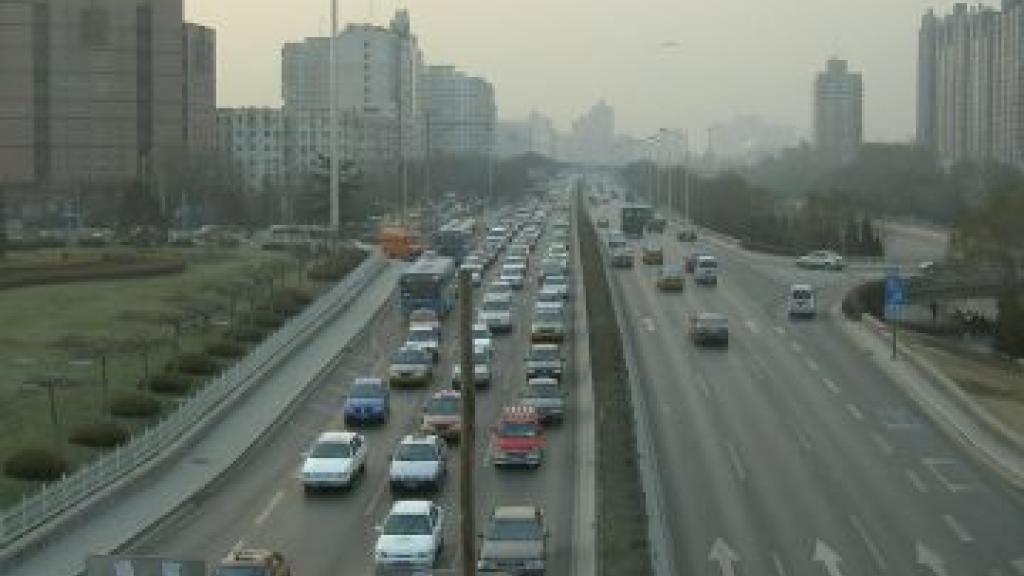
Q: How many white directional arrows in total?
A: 3